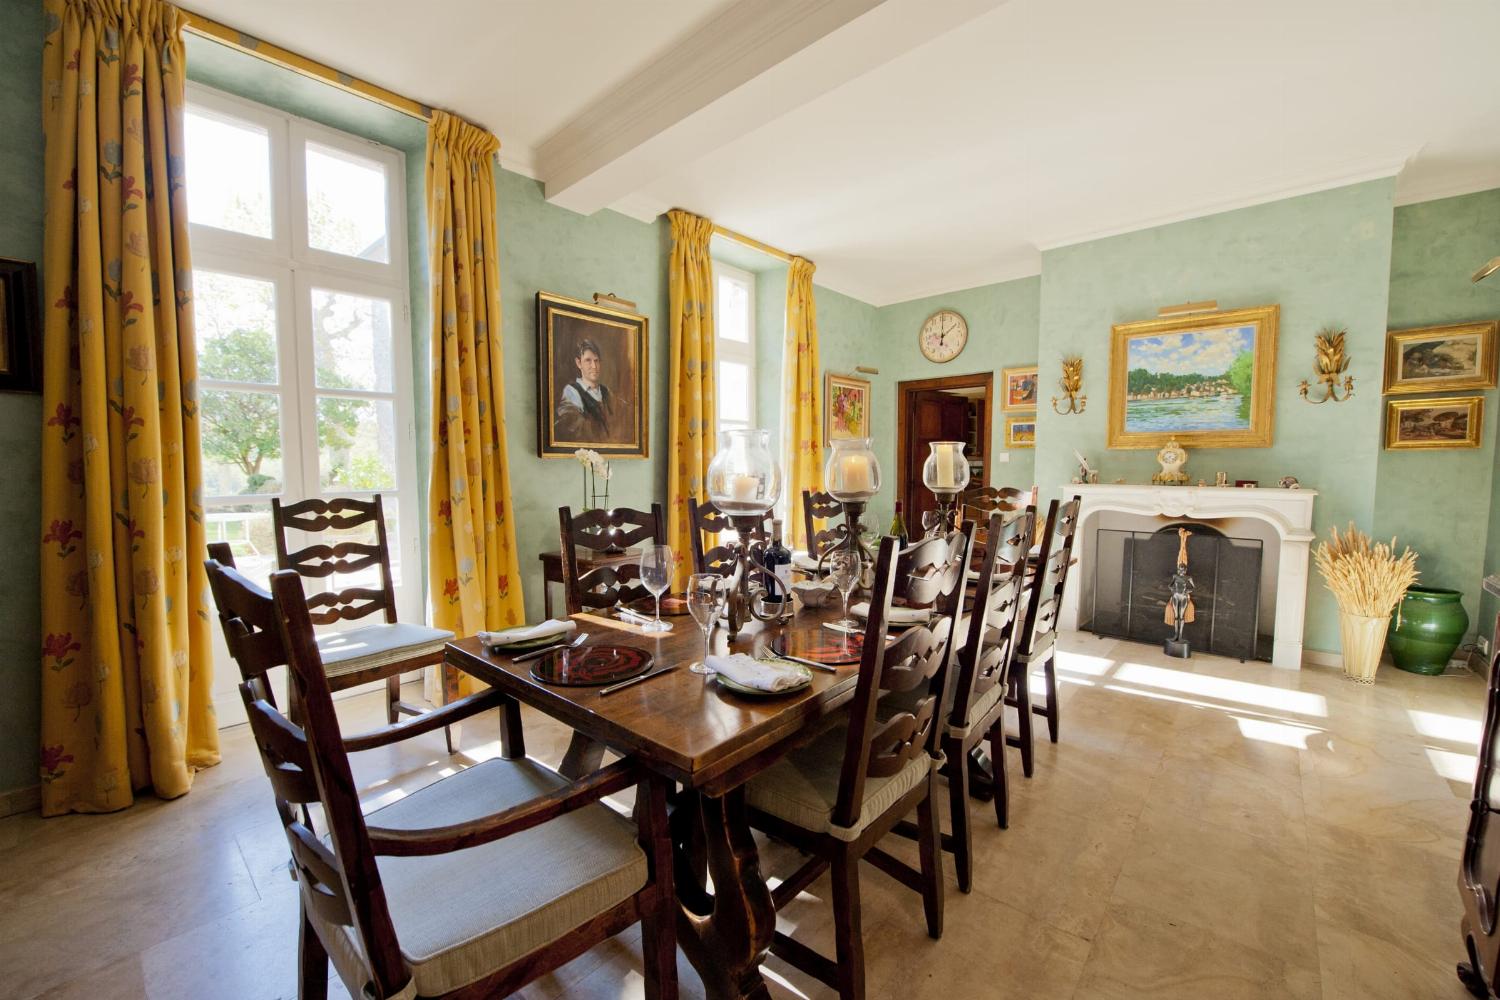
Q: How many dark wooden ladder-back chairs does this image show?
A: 9